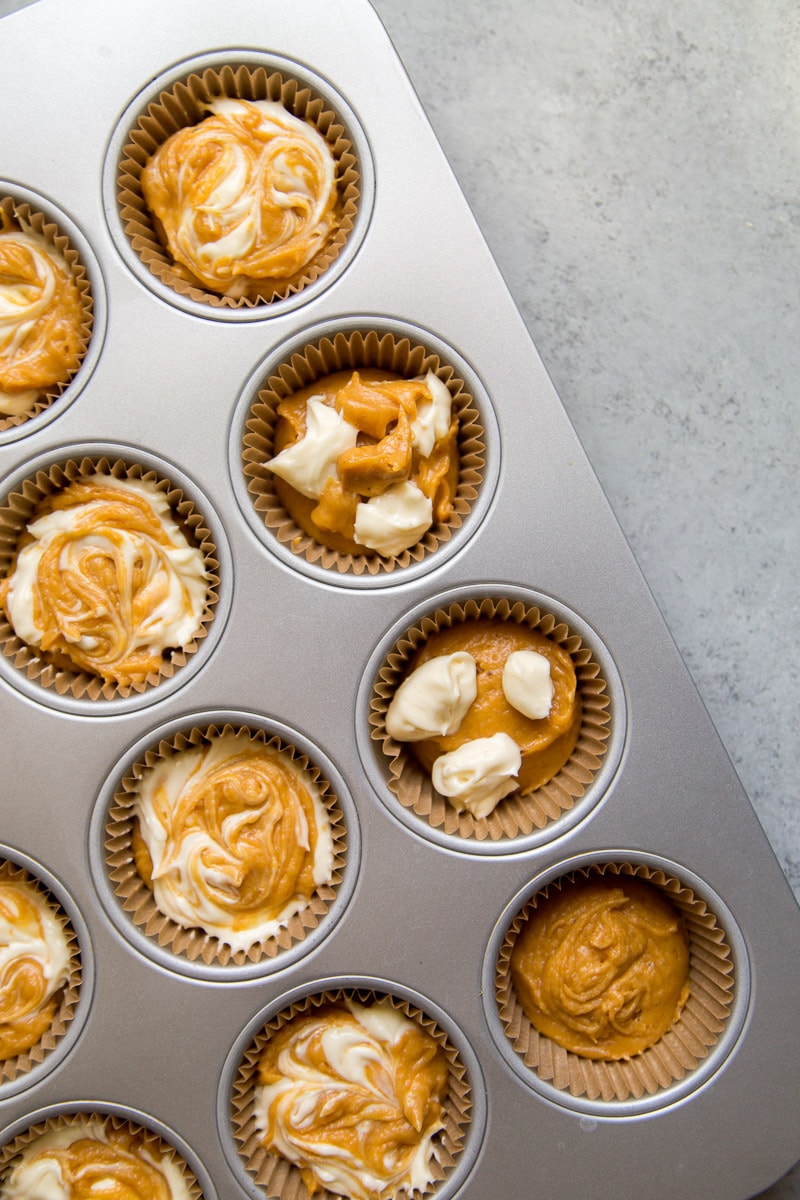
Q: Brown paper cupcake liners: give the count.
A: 10